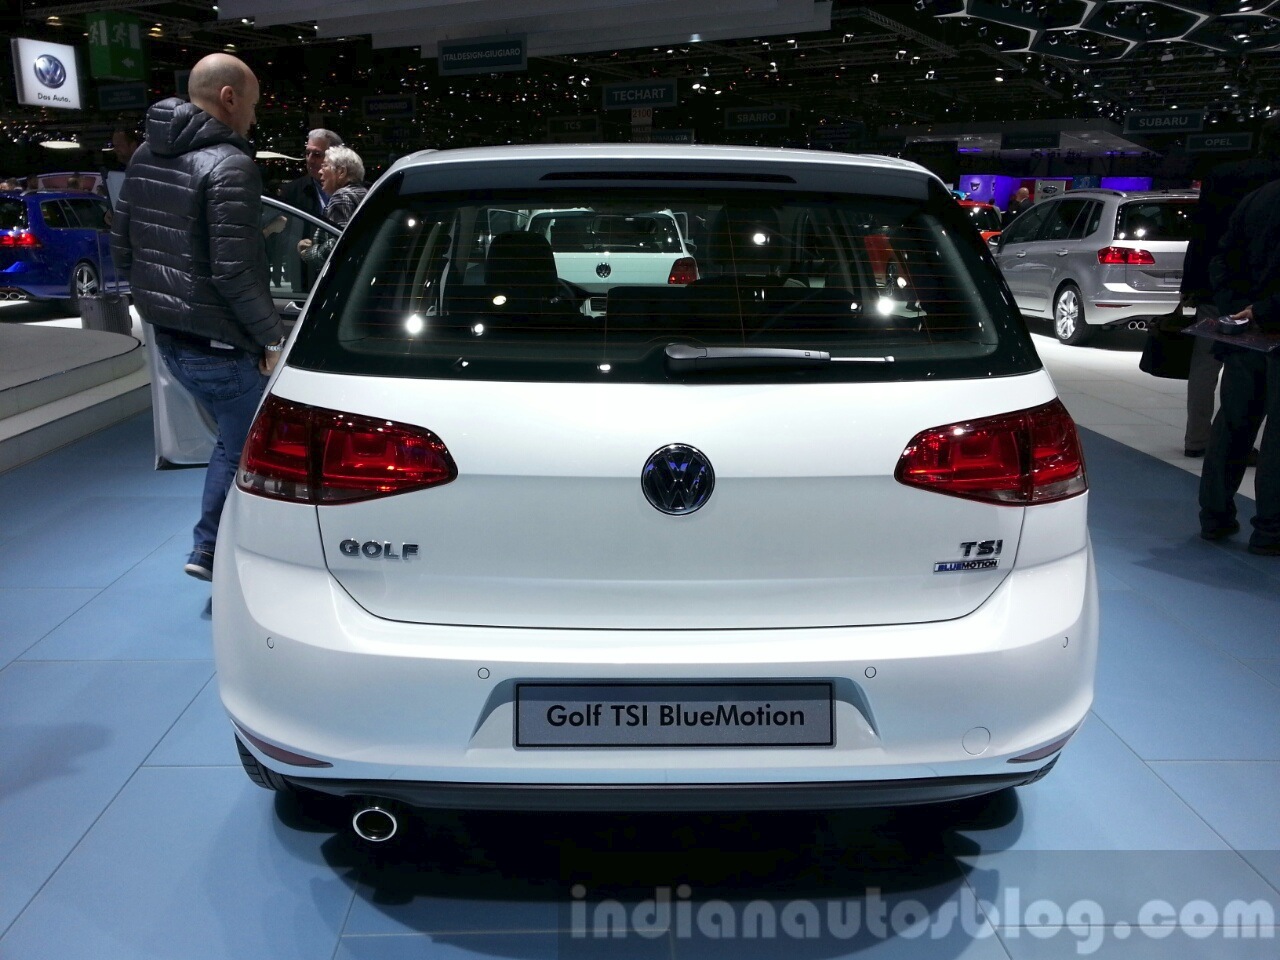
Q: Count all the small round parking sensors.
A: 4